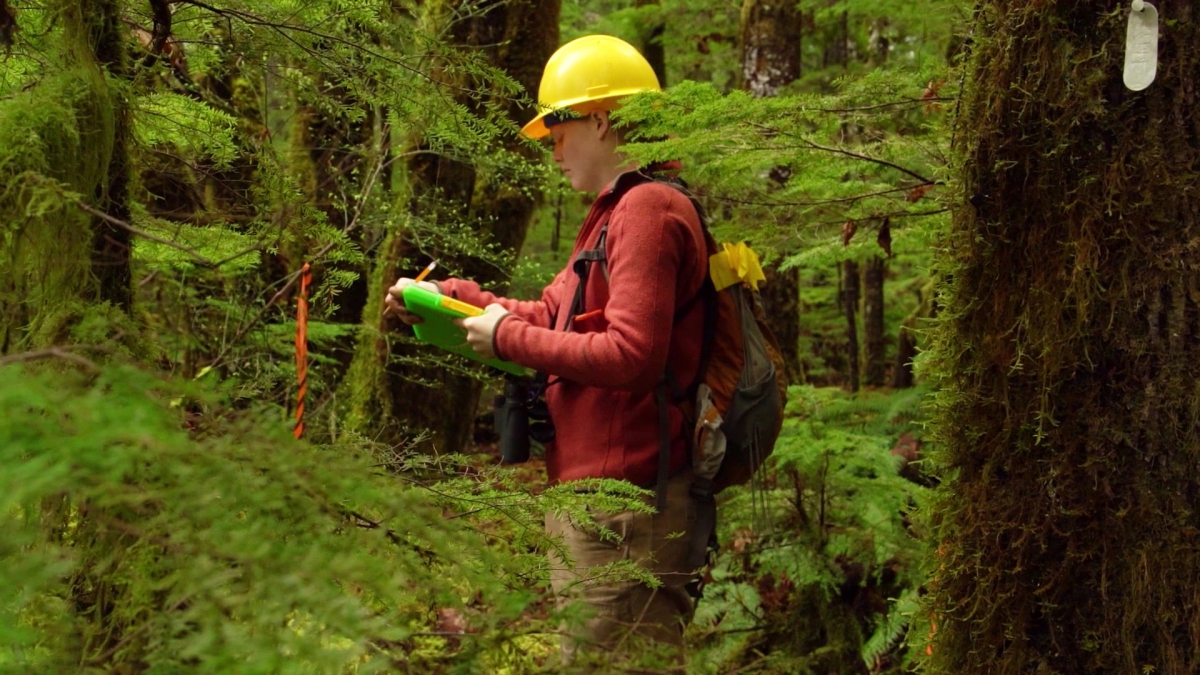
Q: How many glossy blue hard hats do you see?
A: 0